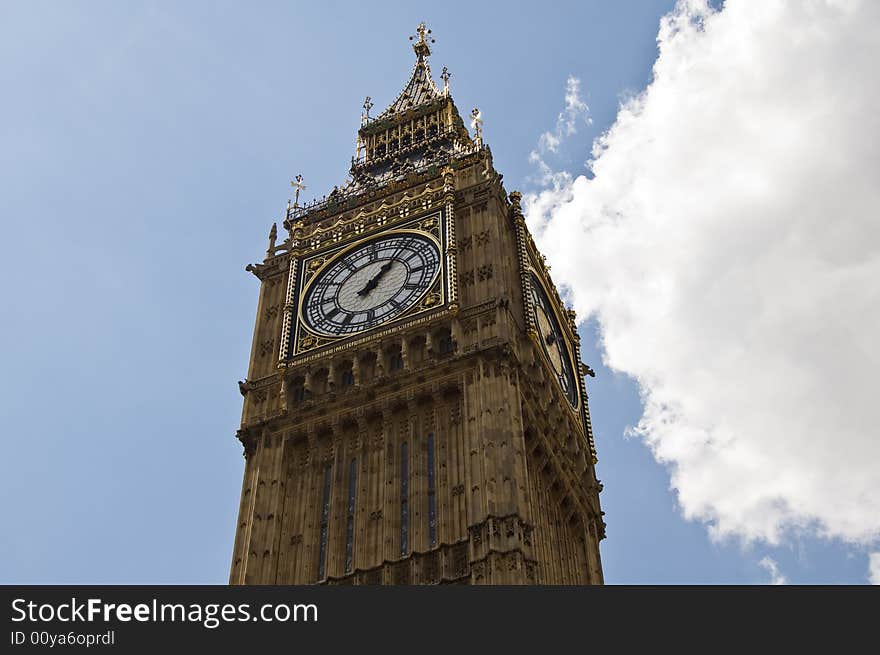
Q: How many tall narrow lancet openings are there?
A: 4